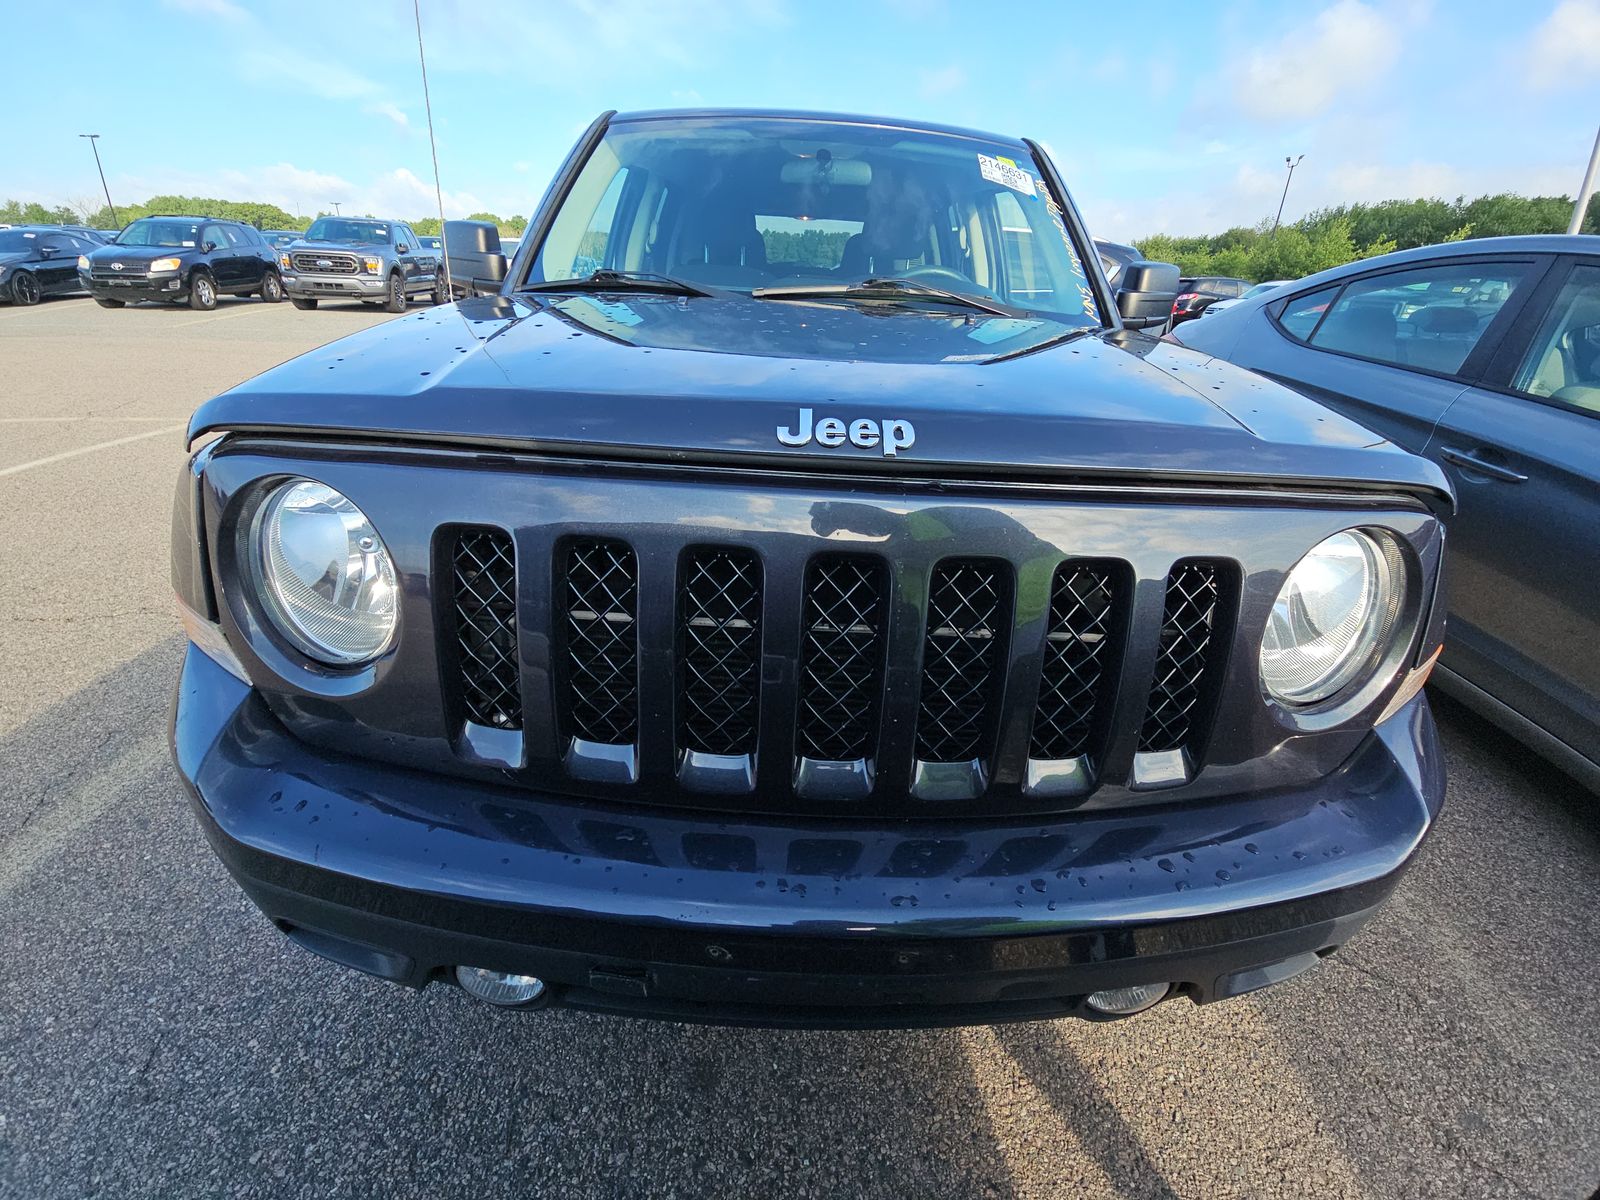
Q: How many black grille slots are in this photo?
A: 7